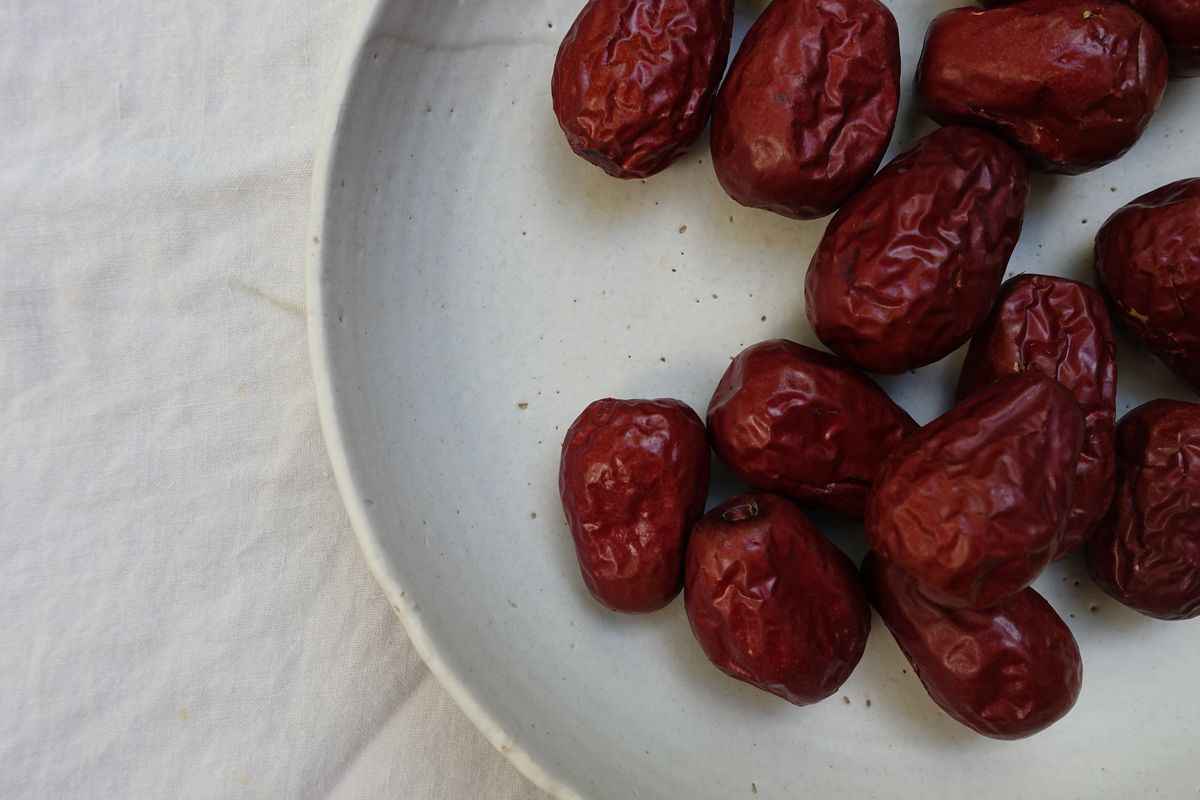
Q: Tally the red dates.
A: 13